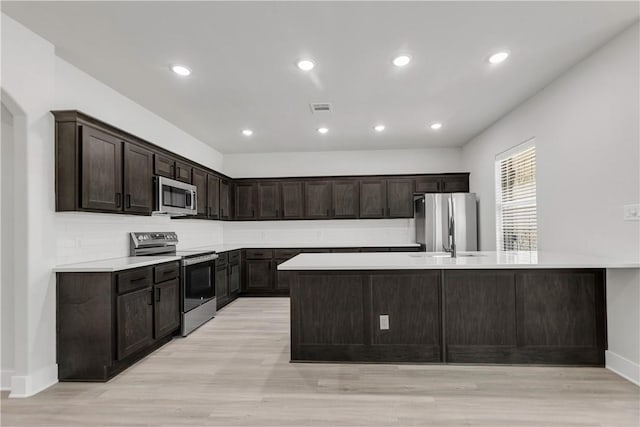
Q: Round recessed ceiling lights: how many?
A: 8